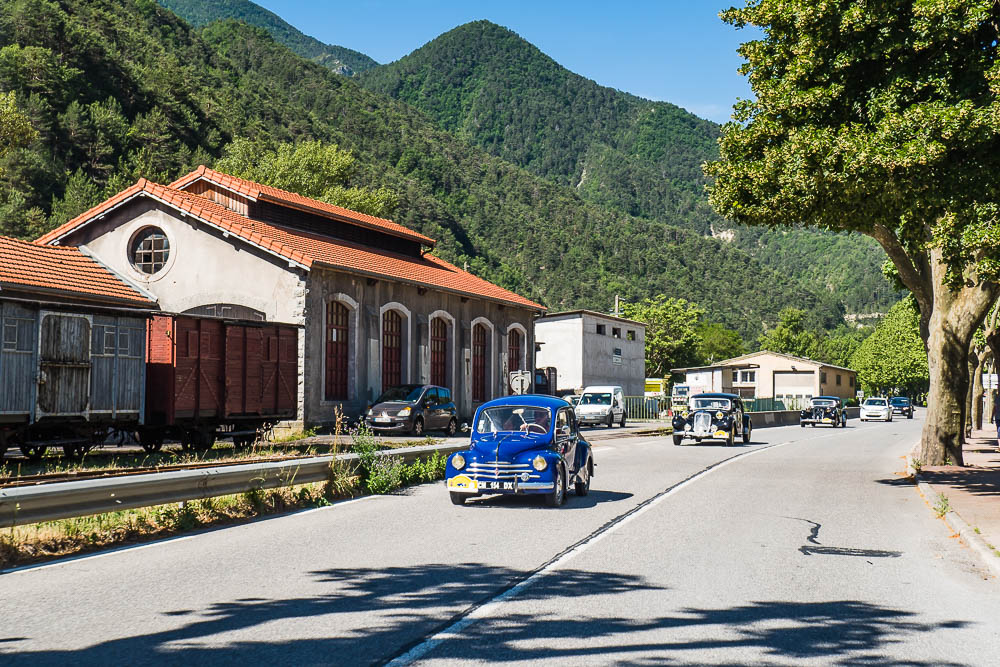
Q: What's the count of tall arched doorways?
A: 5